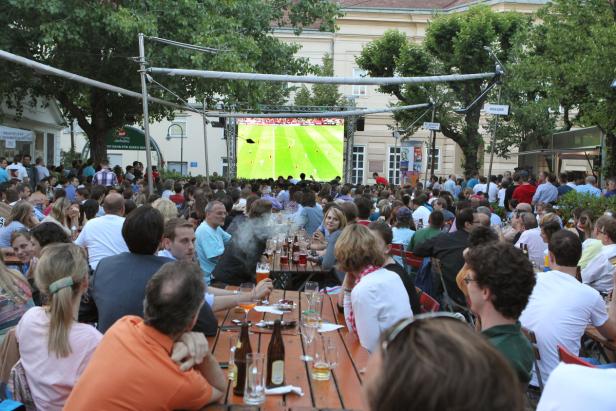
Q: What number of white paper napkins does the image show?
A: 3